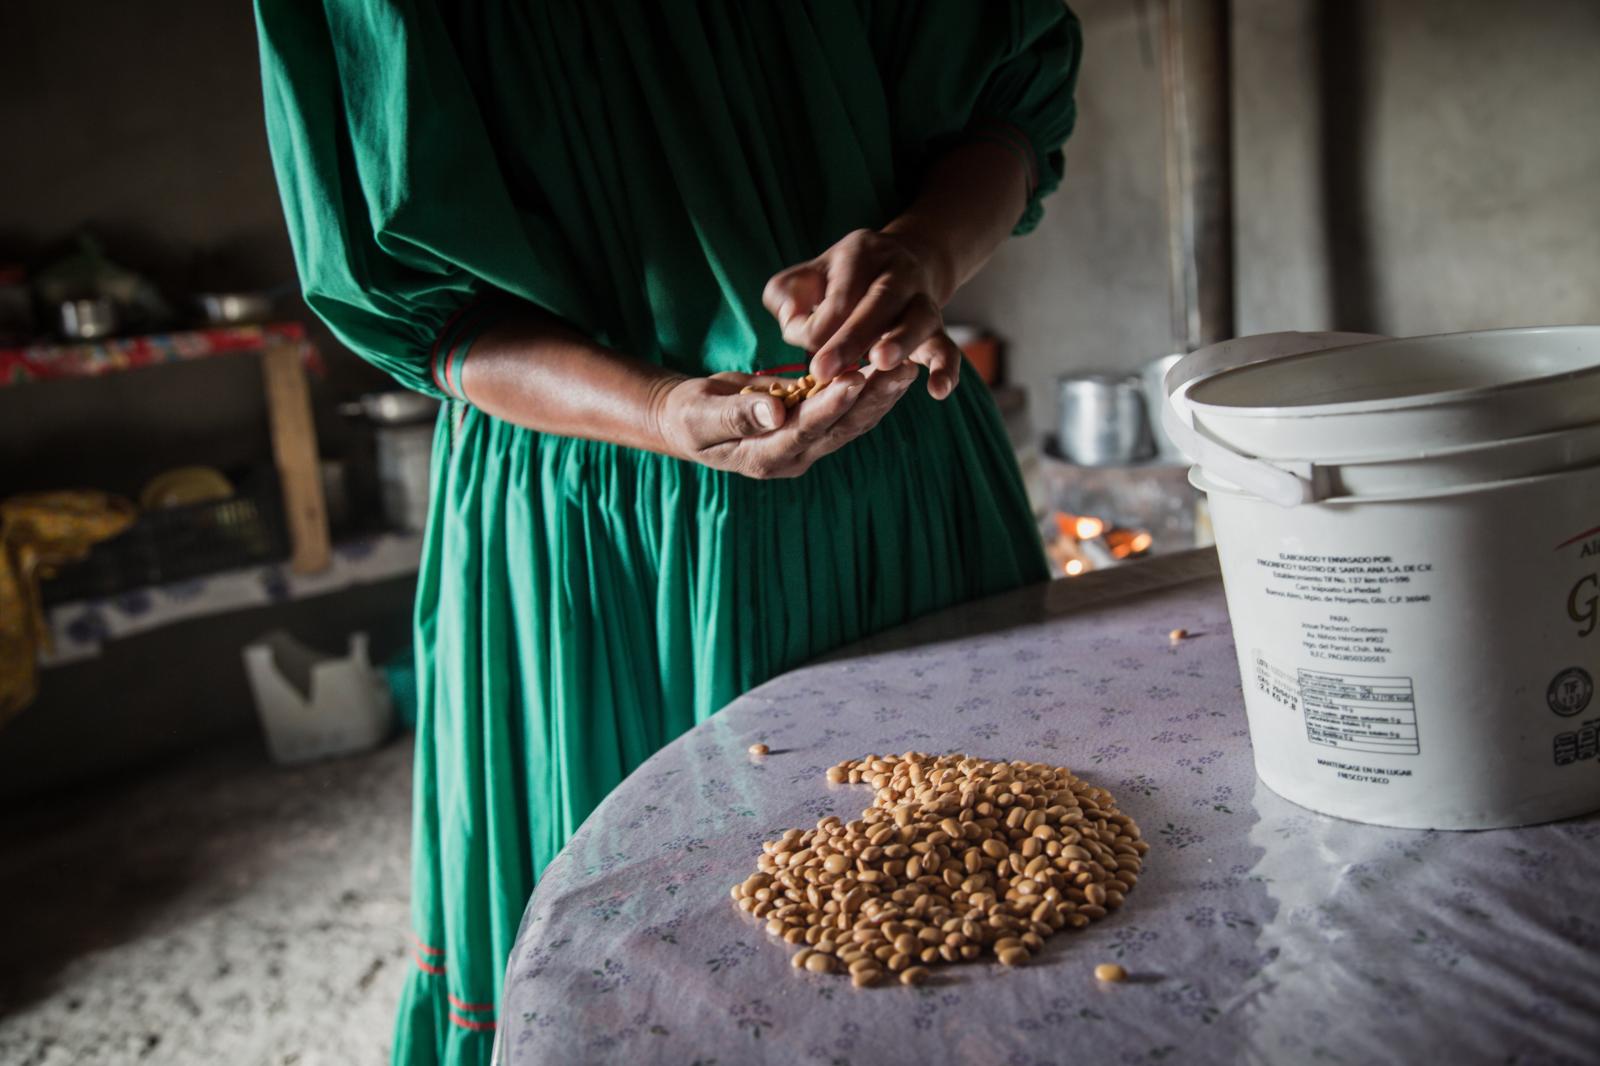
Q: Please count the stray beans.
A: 3